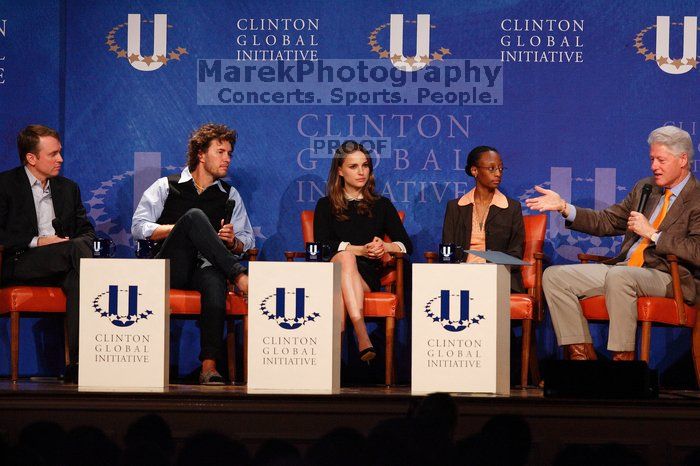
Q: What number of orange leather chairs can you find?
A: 5